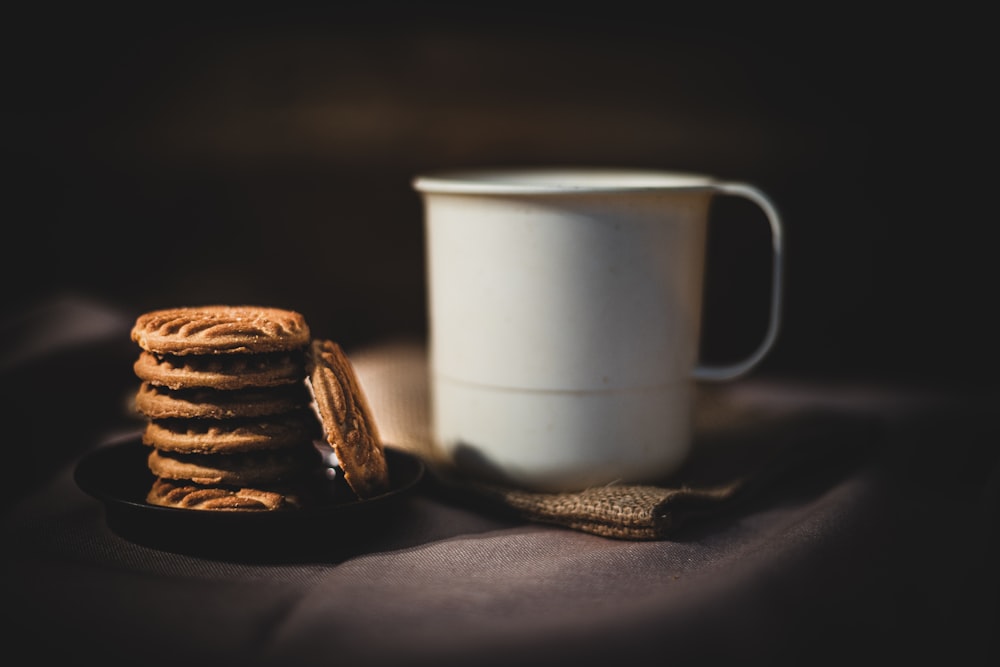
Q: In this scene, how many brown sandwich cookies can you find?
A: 7